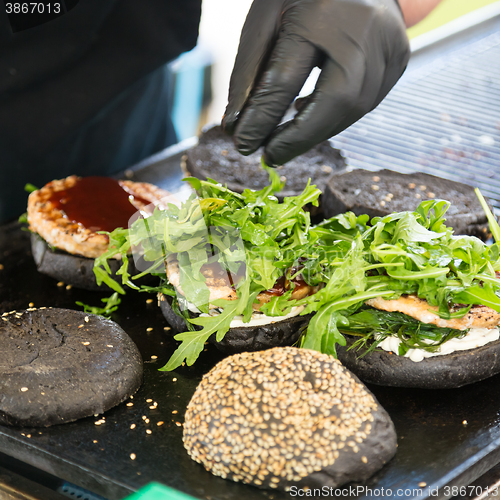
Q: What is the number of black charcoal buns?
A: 7